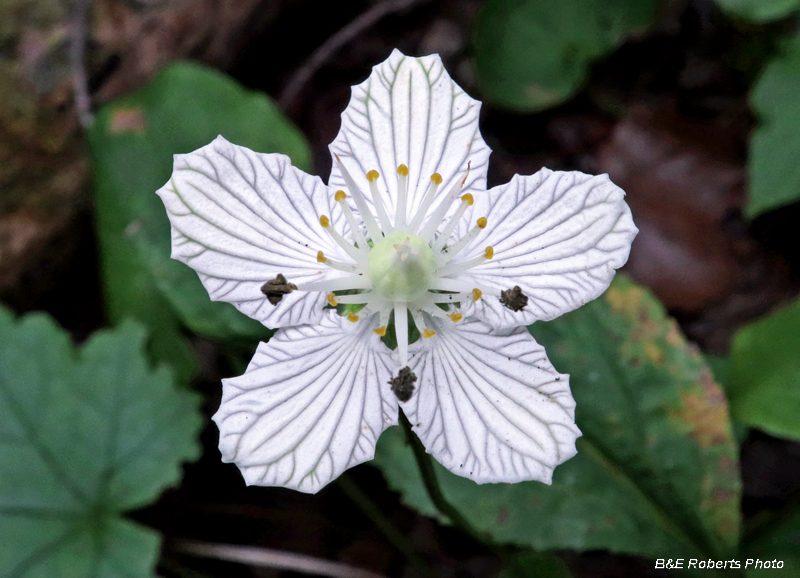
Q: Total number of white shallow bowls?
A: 0